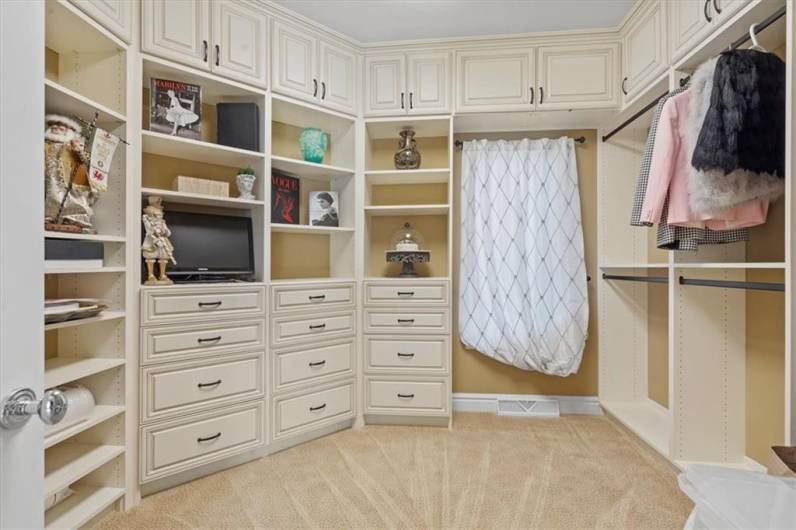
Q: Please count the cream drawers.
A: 12